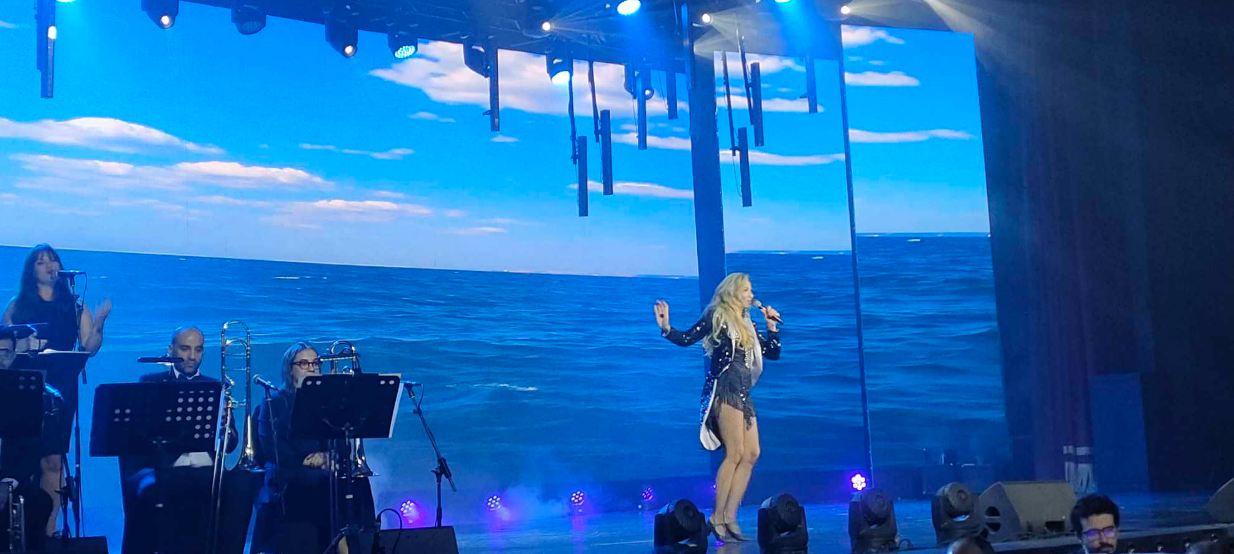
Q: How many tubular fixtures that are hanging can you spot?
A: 9